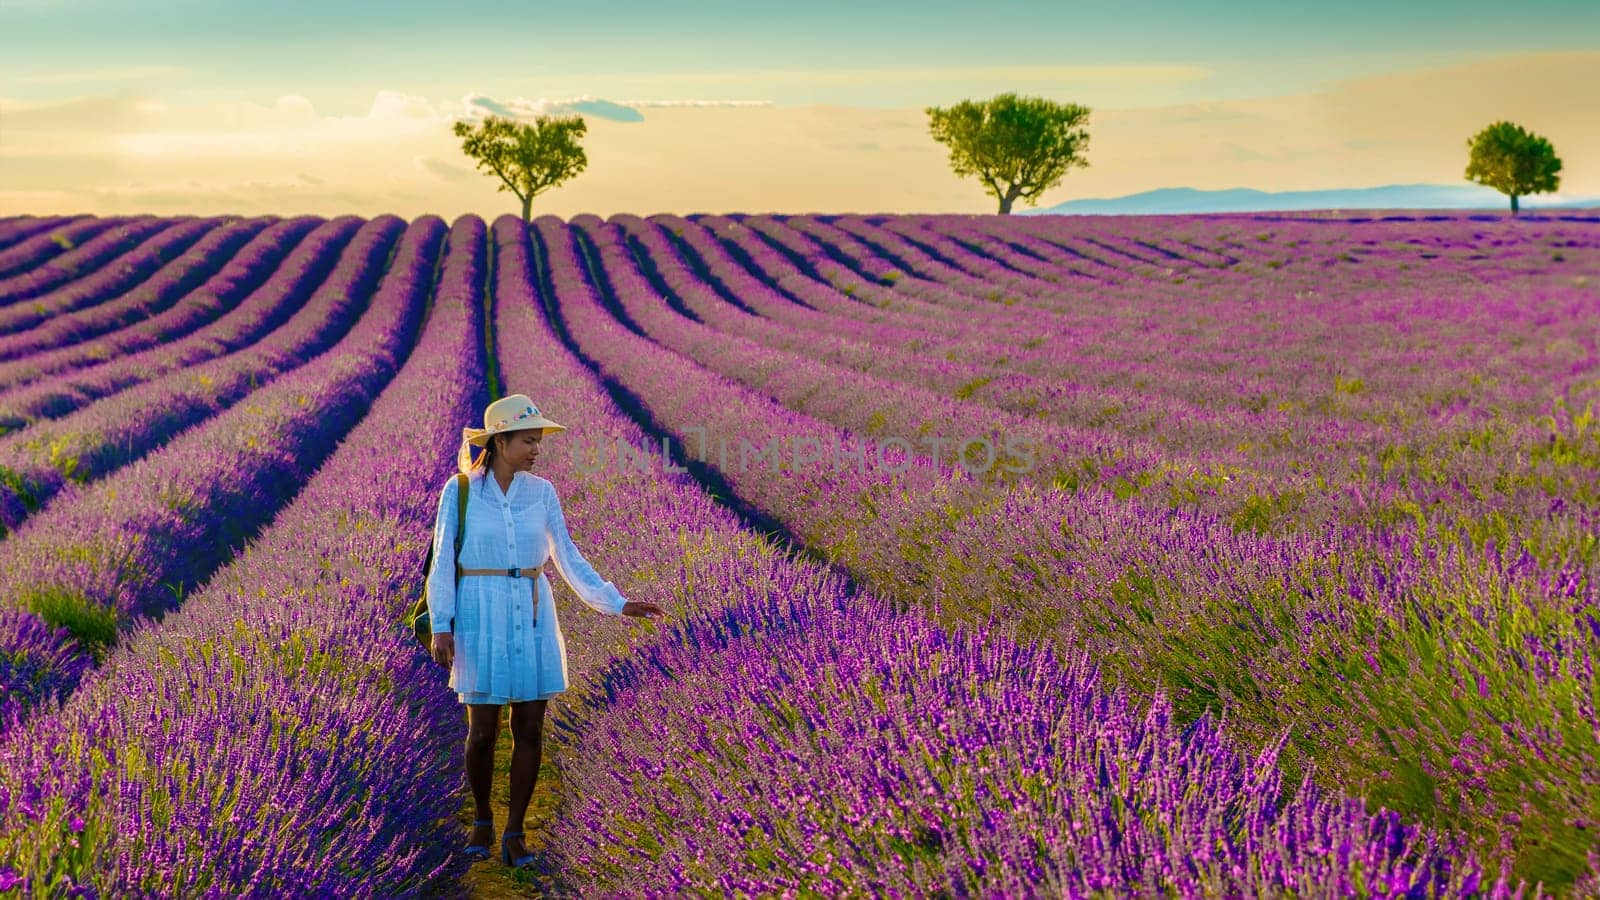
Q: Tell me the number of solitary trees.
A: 3